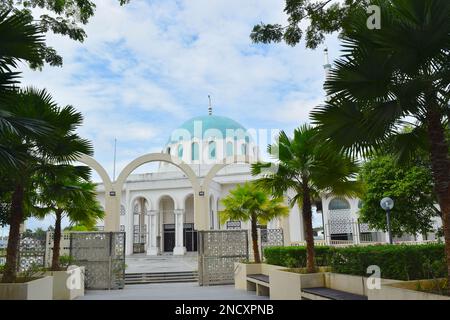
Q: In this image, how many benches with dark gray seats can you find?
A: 2